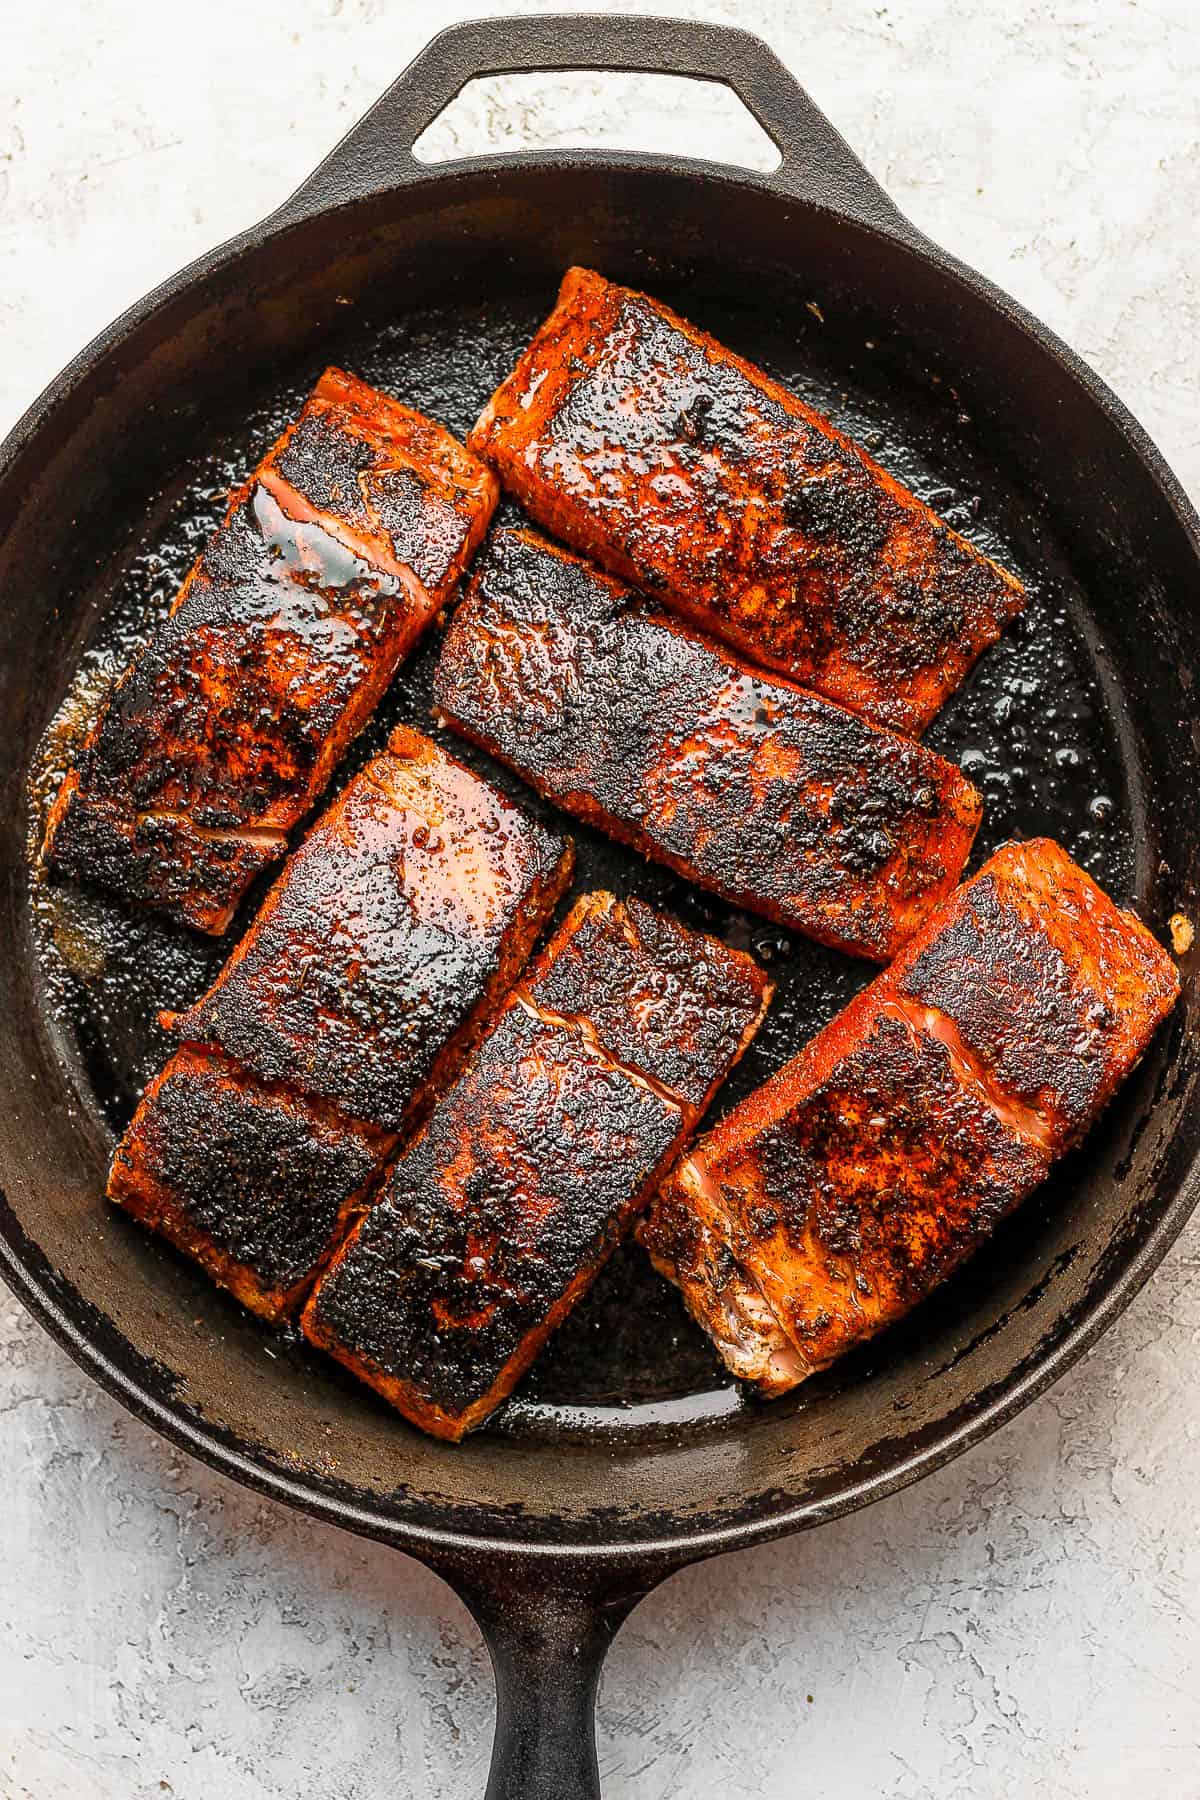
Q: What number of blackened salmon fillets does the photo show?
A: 6